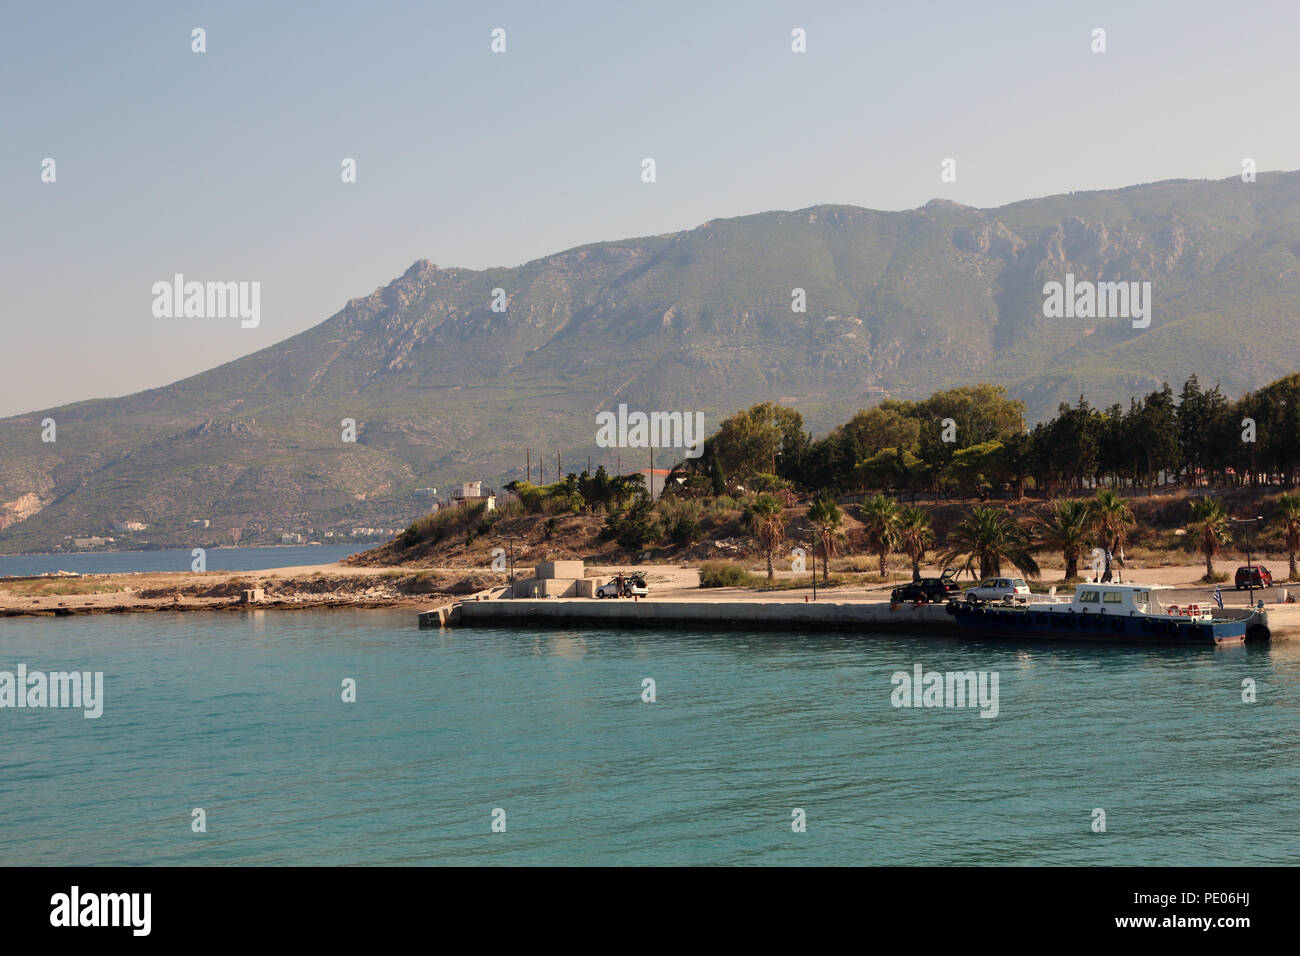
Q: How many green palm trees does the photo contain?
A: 9